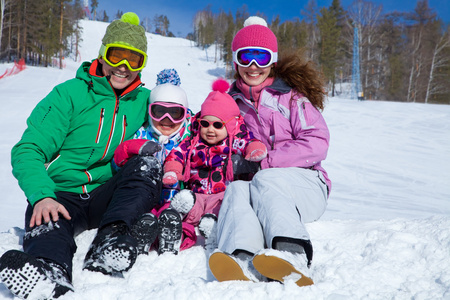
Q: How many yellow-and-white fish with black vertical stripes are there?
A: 0